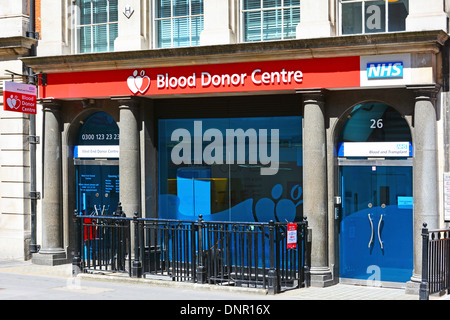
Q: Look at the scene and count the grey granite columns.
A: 4